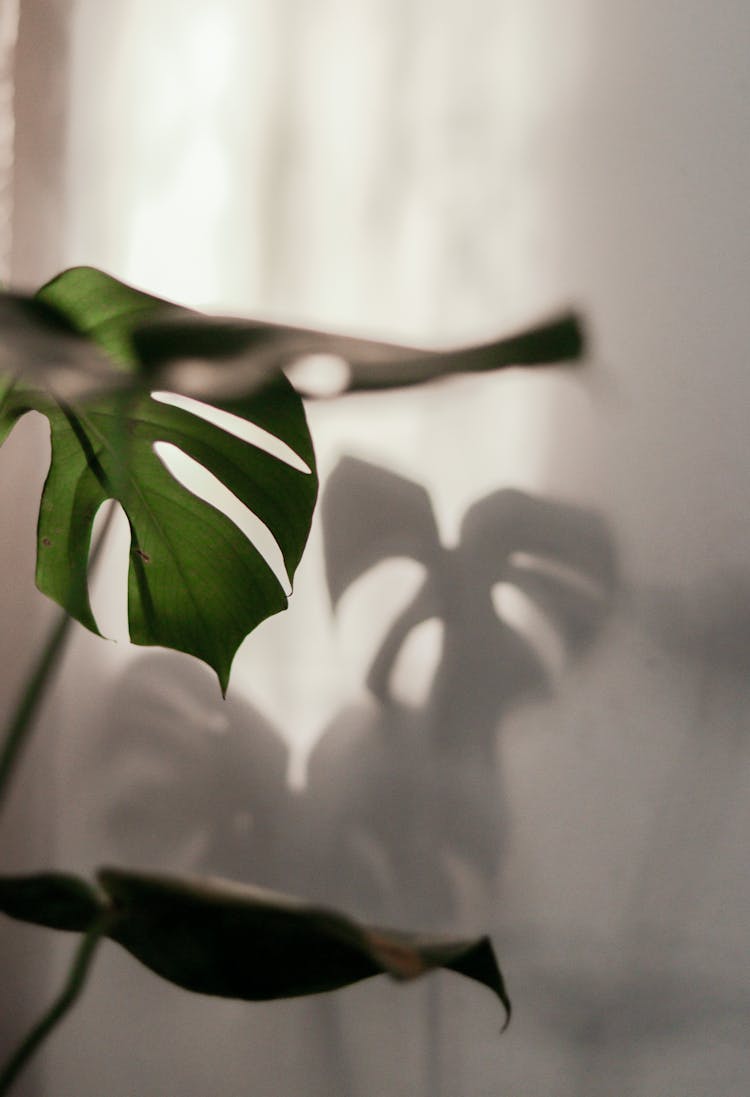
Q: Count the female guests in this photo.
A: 0